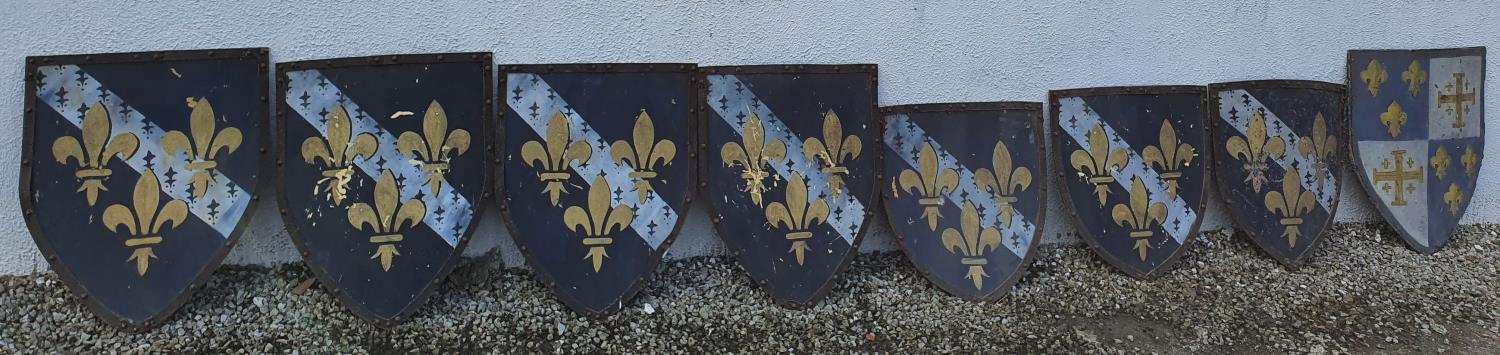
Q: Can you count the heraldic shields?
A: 8